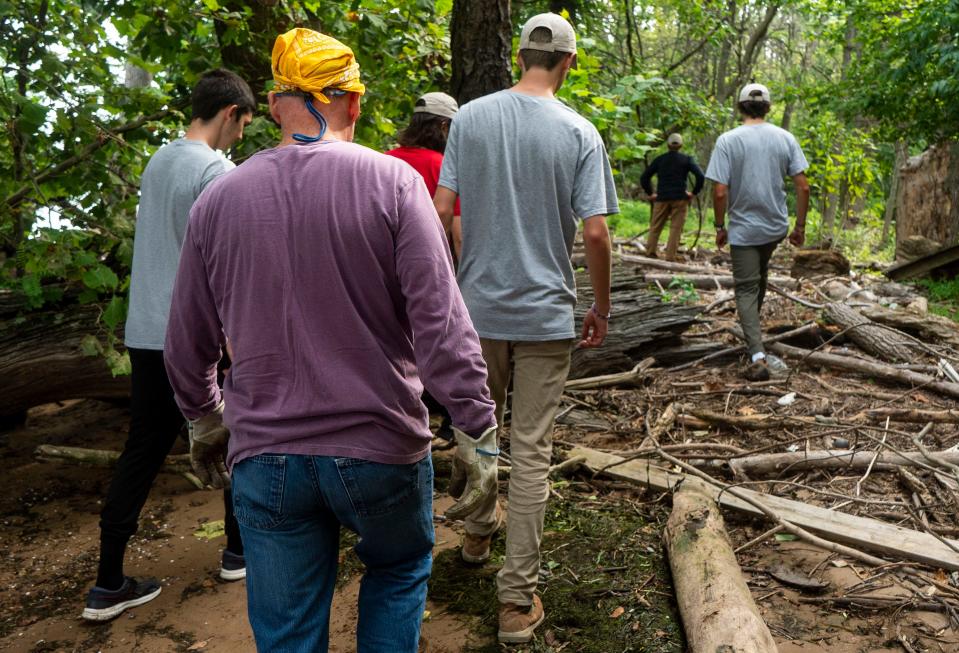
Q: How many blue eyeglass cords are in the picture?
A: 1